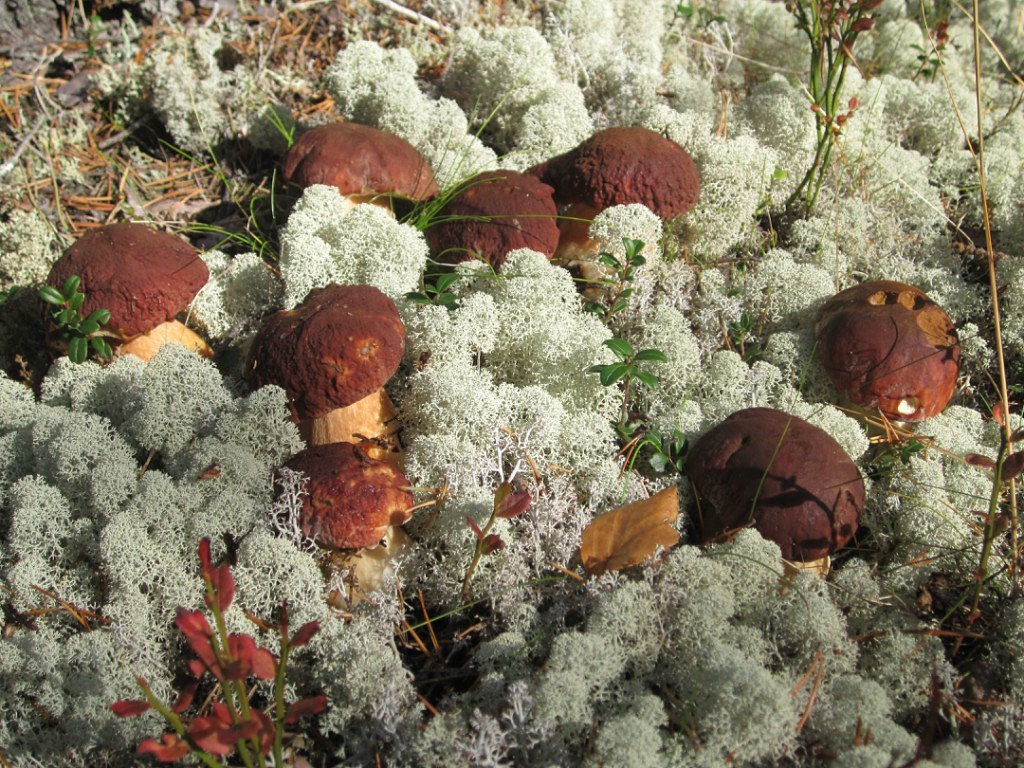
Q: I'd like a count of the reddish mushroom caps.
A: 8